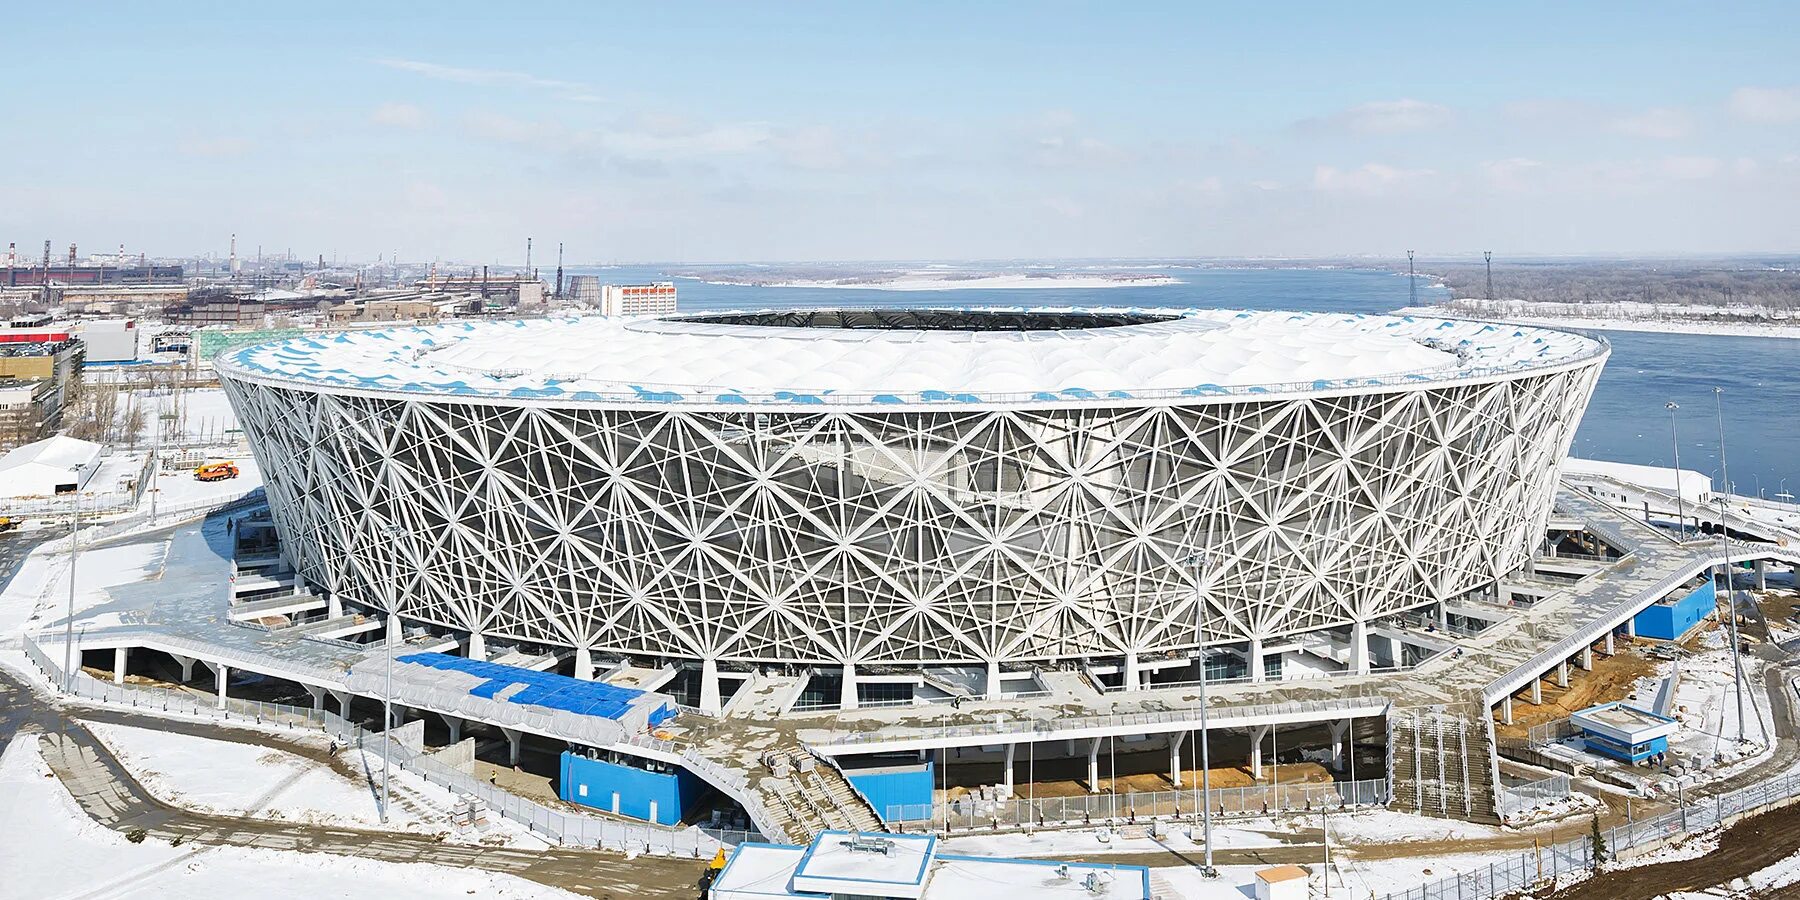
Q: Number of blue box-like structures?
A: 4